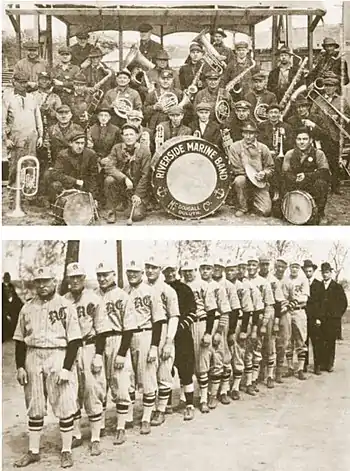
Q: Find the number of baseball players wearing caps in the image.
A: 15